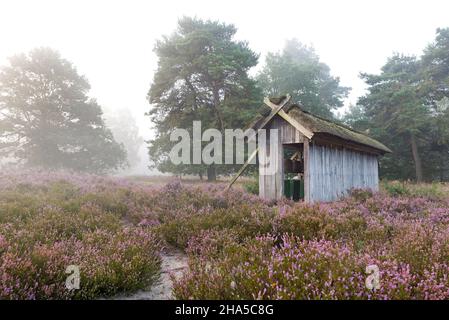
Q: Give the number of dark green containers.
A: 2